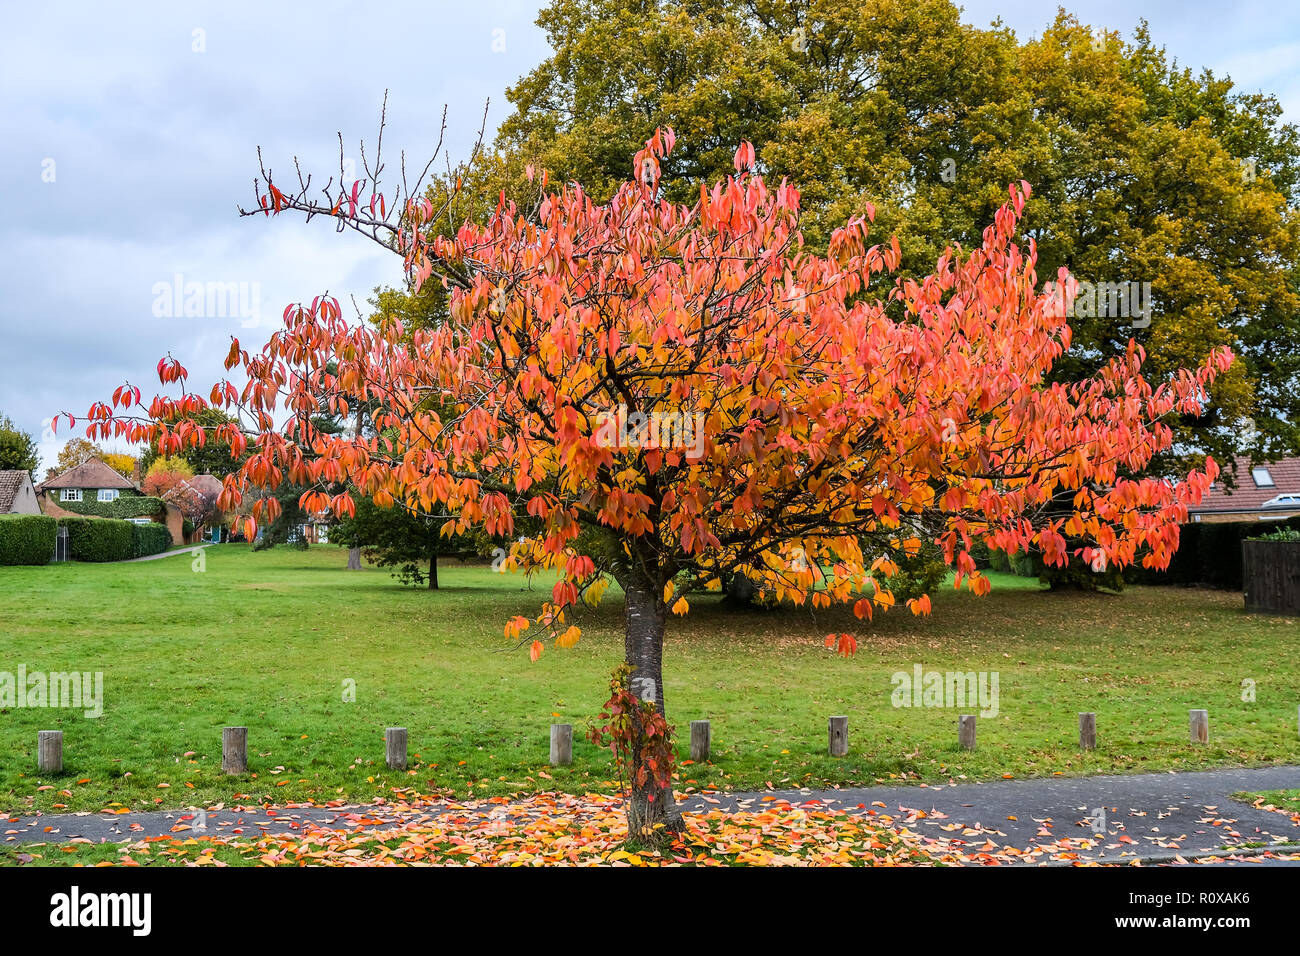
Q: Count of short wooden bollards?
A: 9